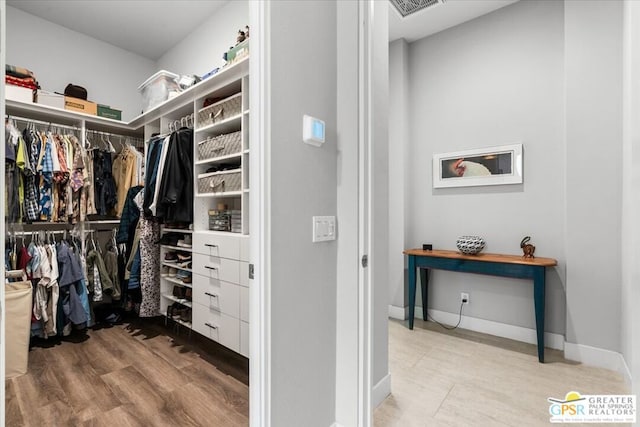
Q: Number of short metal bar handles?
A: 4